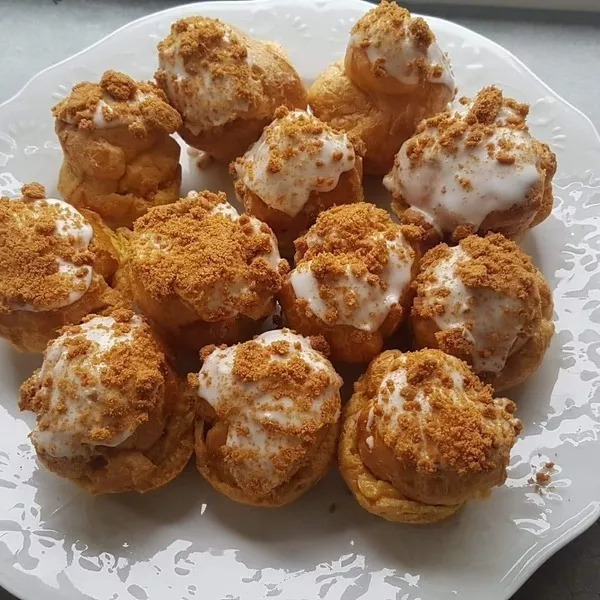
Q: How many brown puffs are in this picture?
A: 12